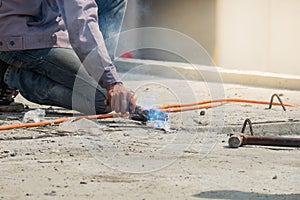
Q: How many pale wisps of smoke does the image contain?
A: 1